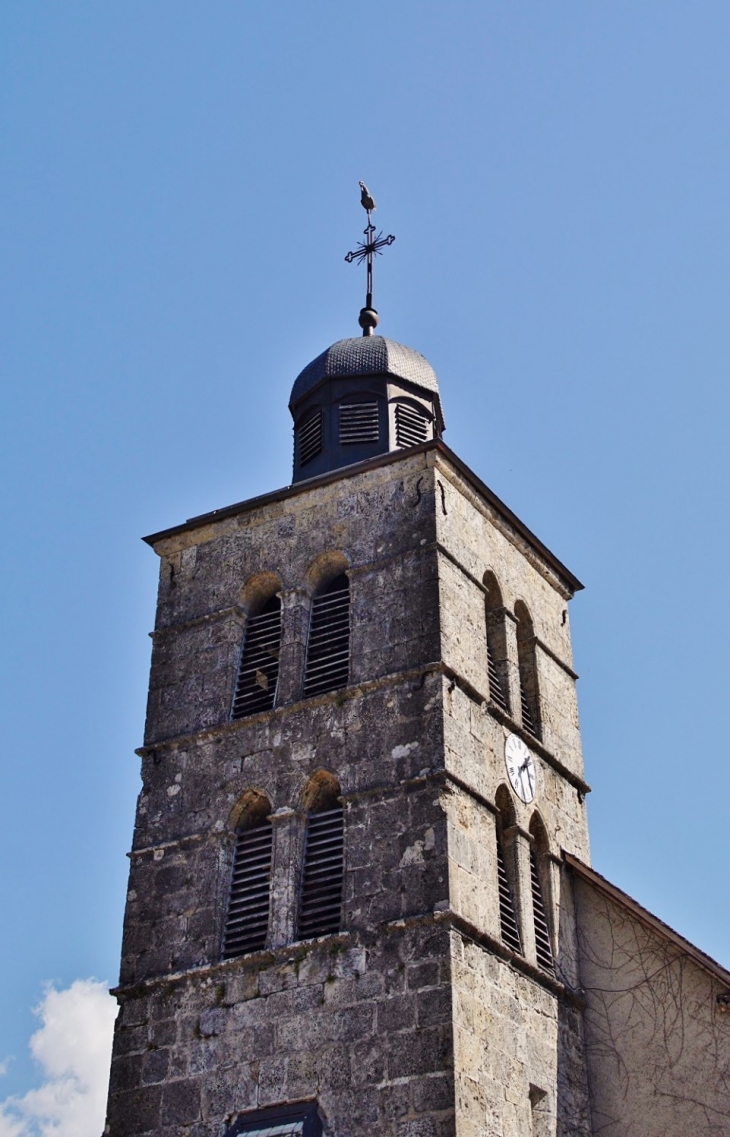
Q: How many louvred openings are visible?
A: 11